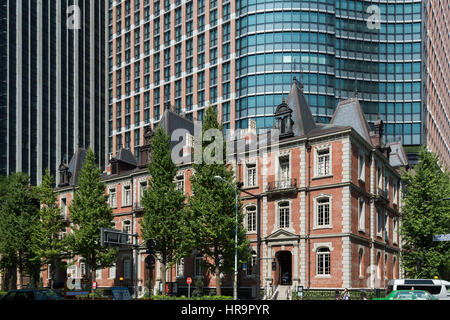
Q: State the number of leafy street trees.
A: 6